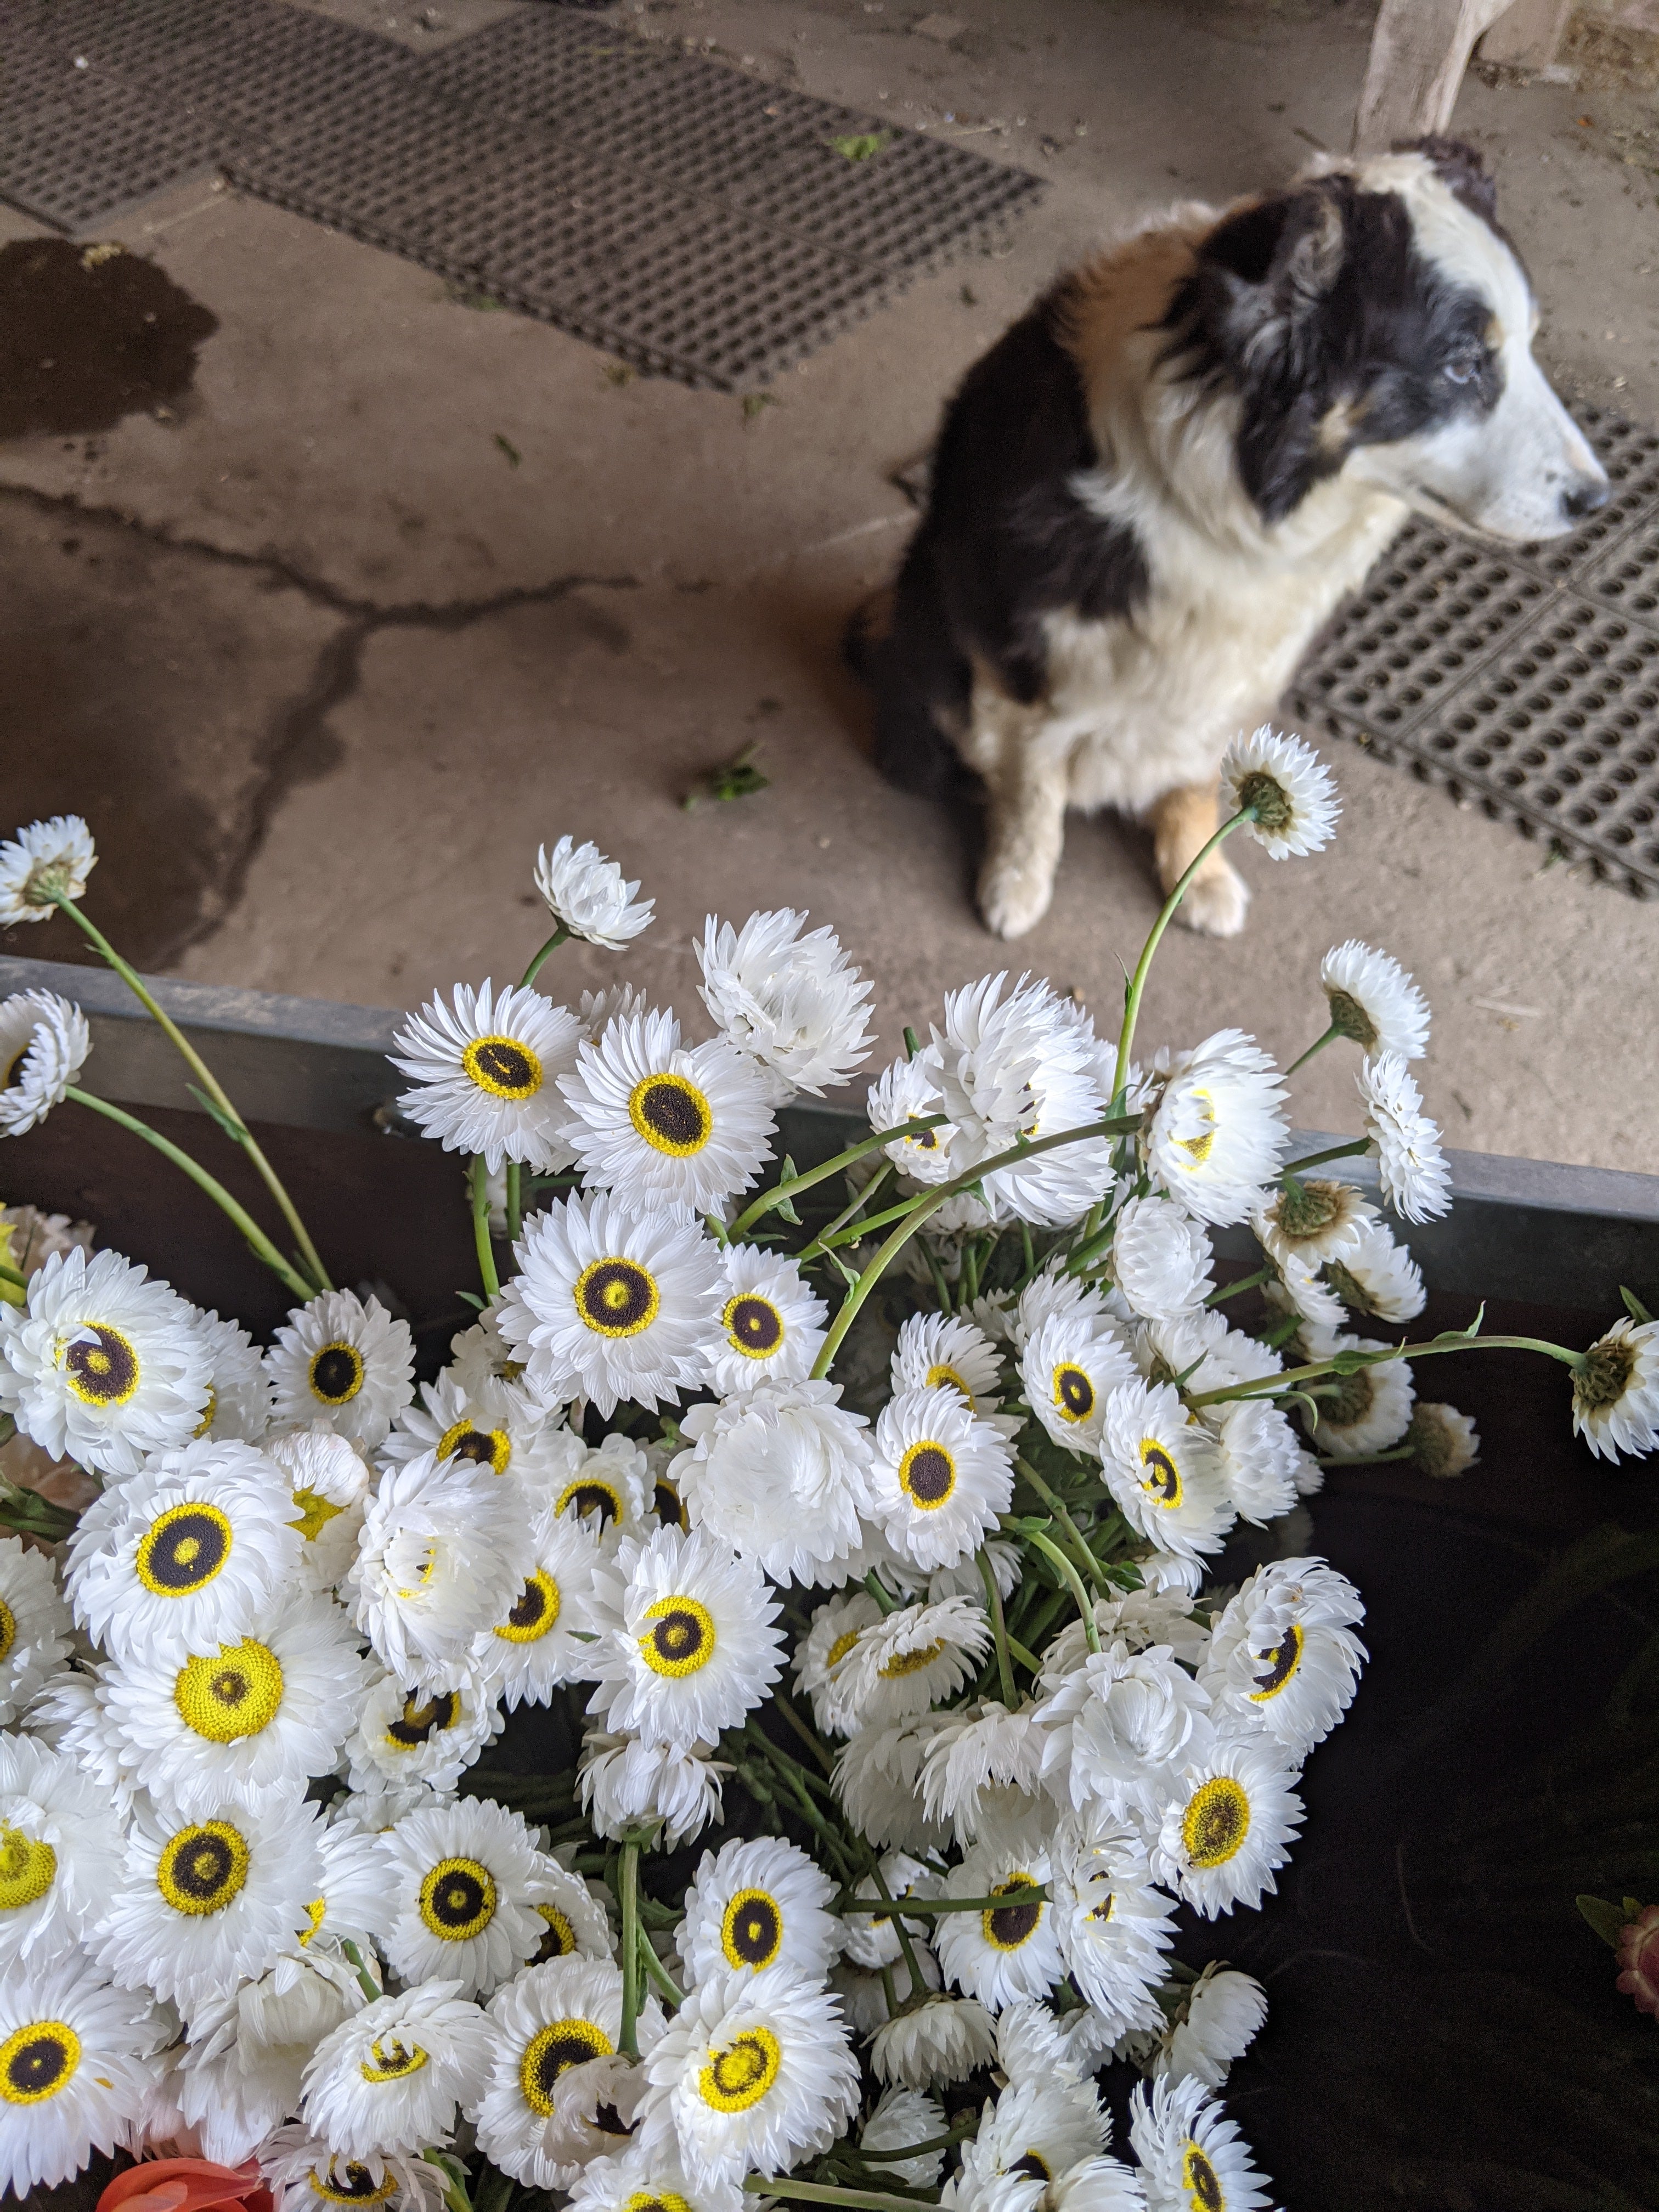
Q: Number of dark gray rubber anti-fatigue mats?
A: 3